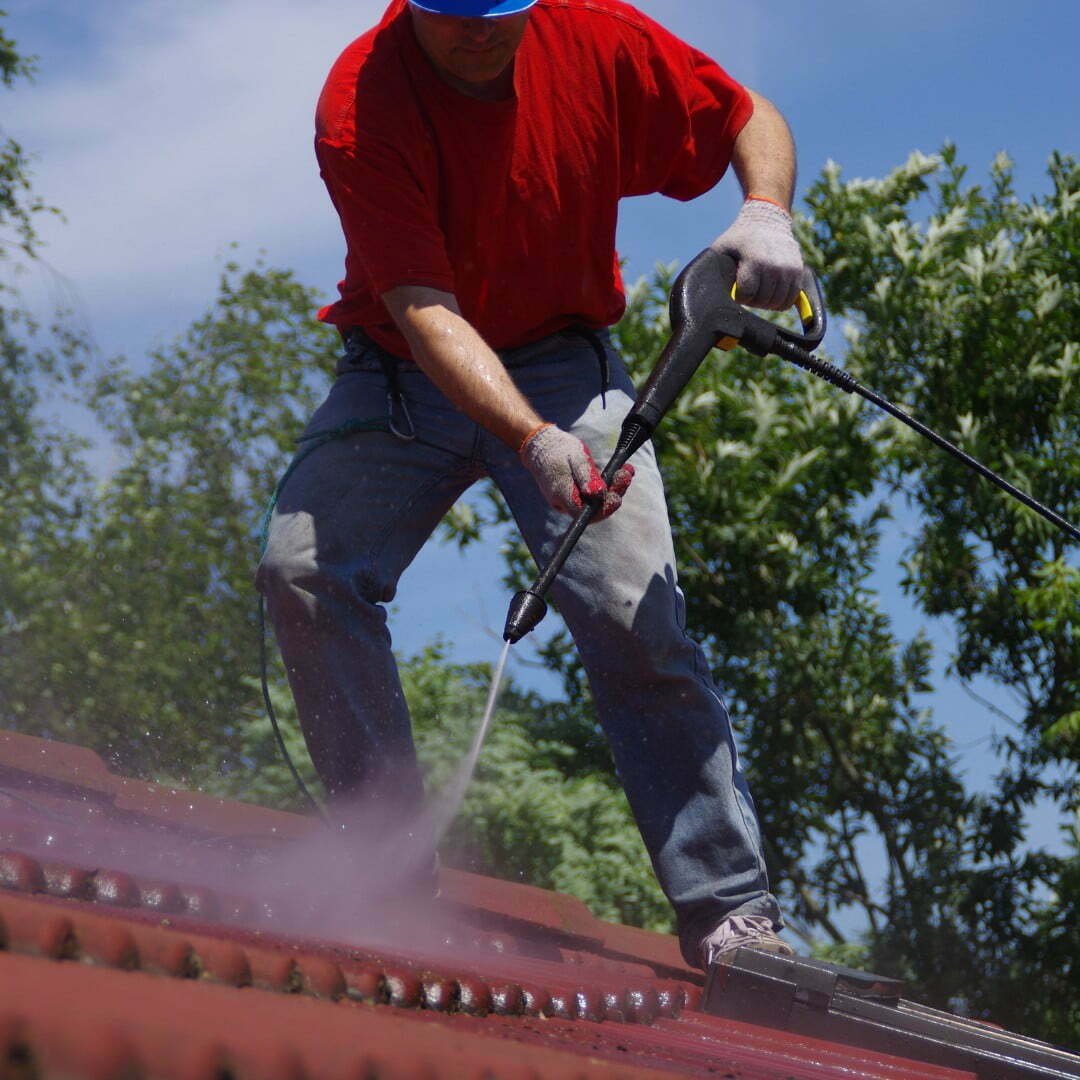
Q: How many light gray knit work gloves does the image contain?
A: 2